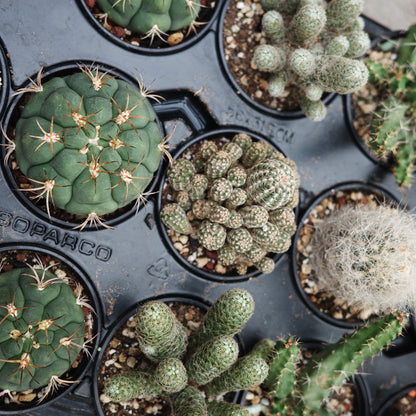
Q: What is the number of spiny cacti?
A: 9